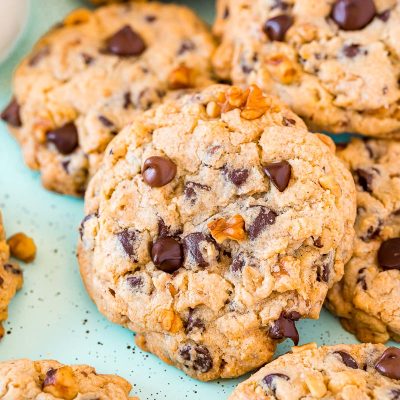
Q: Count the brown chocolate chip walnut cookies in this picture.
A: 7